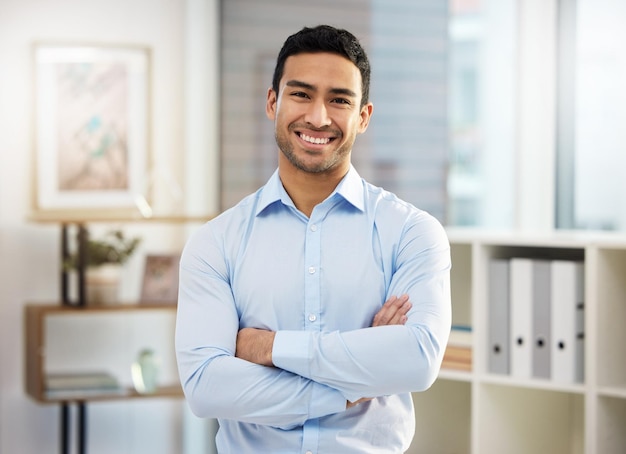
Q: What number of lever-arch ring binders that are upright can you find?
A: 4